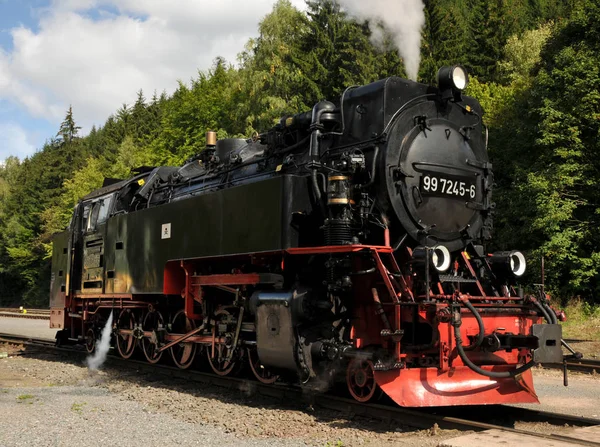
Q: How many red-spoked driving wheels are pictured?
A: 5